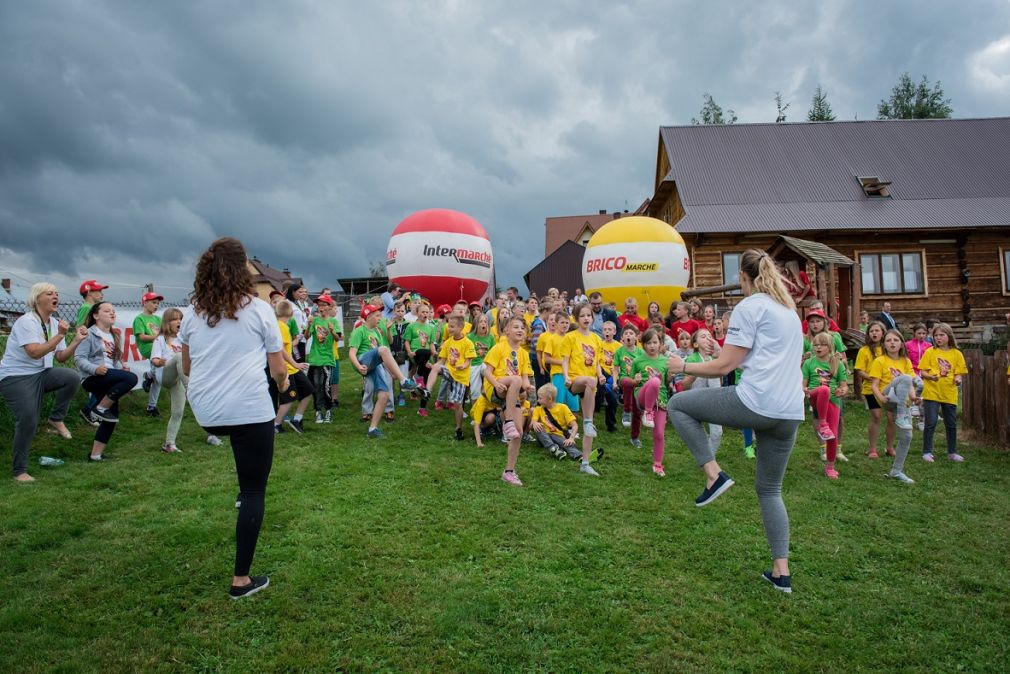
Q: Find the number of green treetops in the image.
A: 4